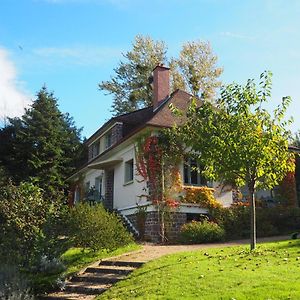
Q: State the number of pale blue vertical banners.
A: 0